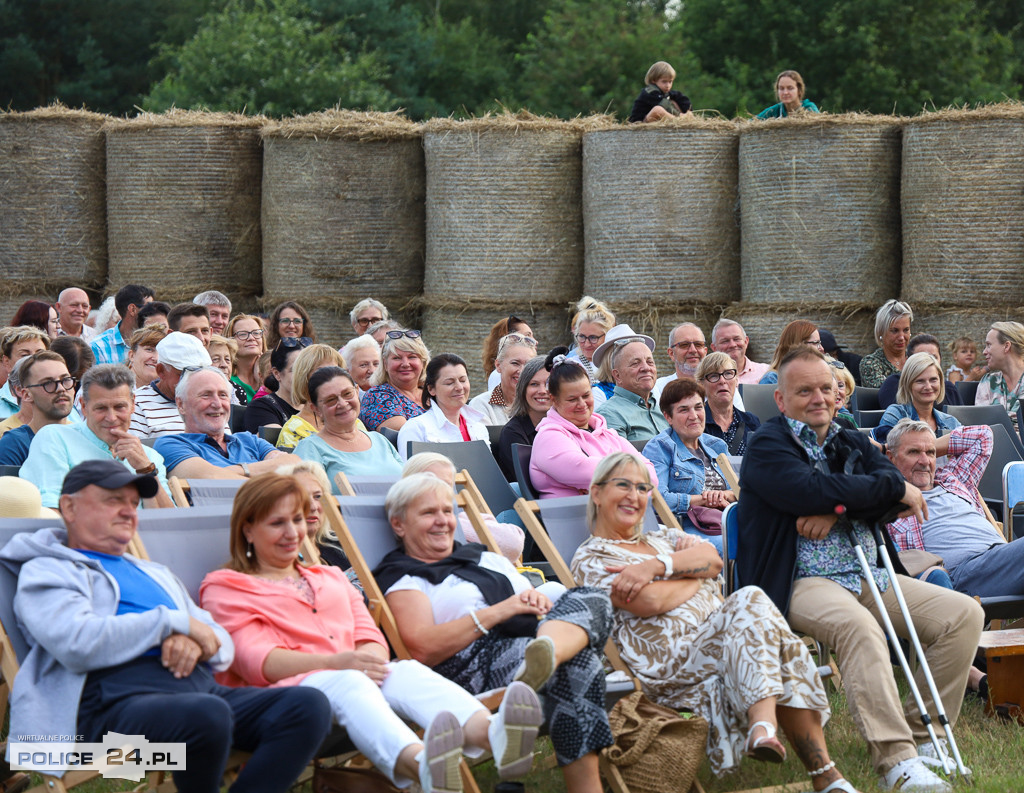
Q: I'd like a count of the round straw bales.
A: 14